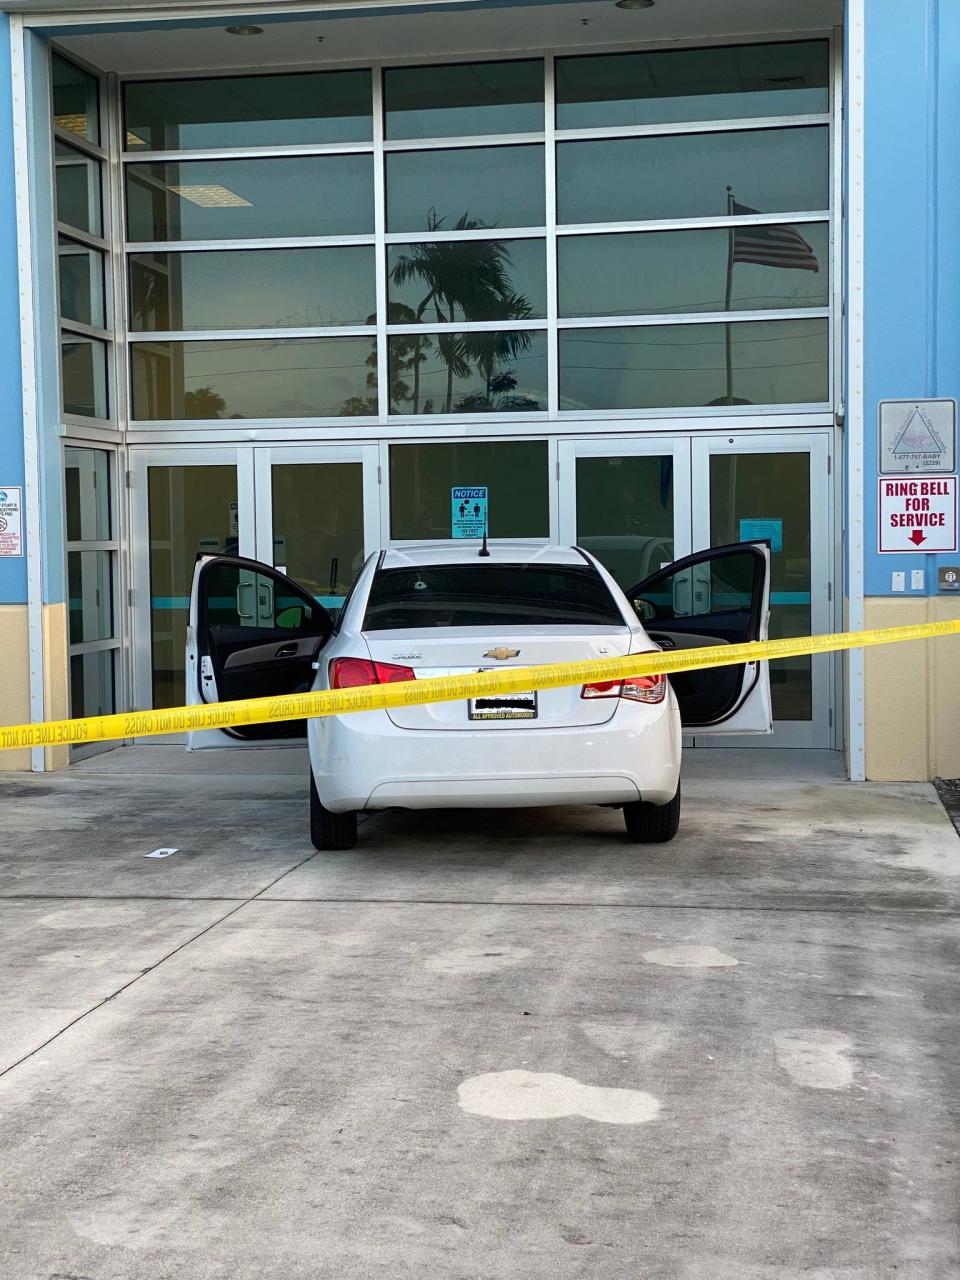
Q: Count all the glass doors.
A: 4